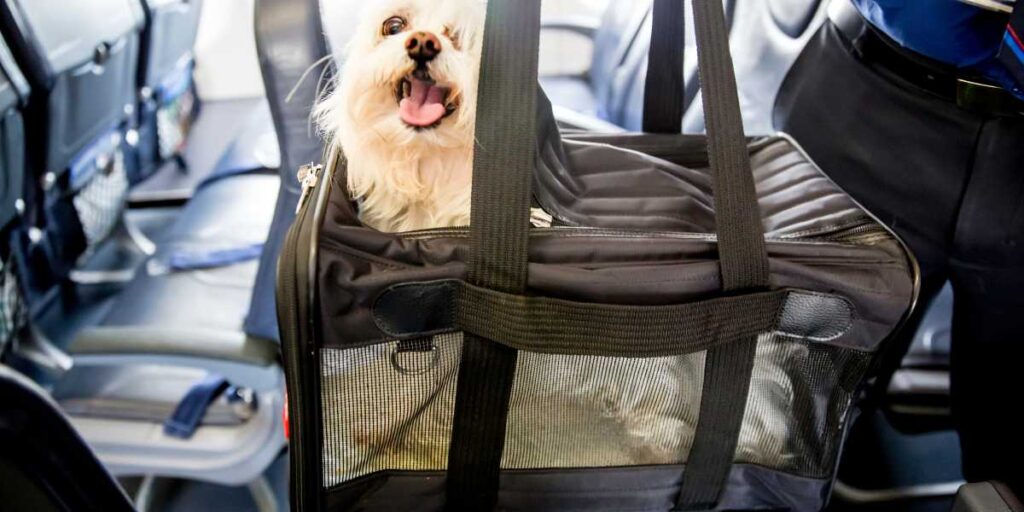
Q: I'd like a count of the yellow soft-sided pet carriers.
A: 0